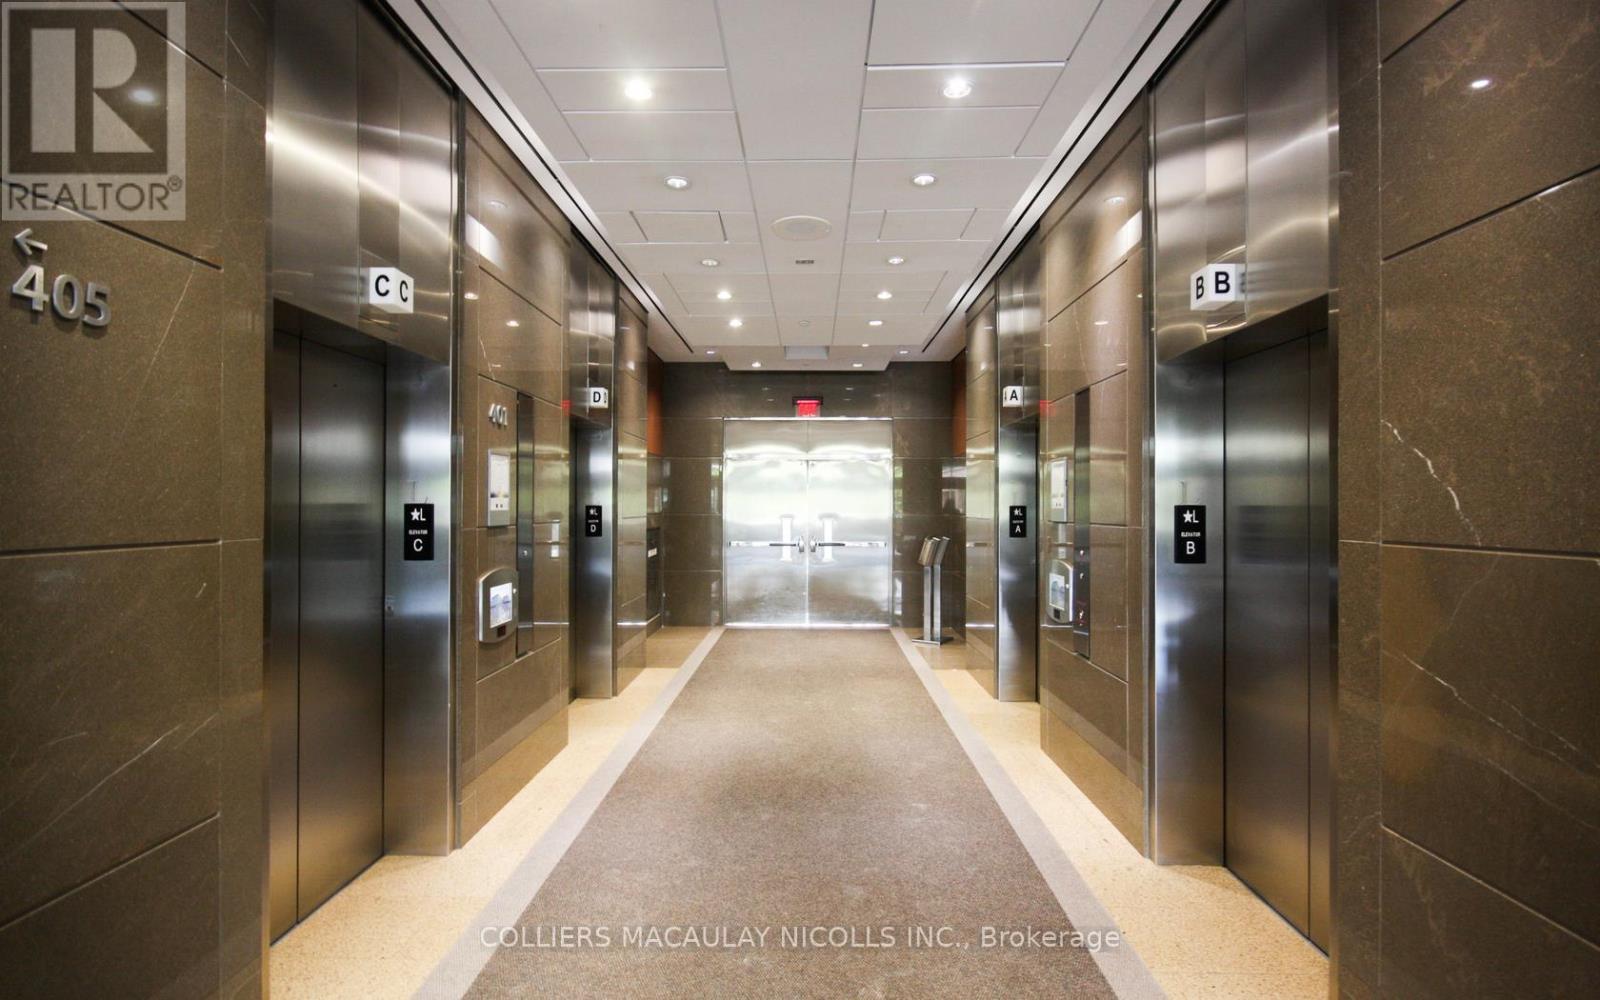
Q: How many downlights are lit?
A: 15